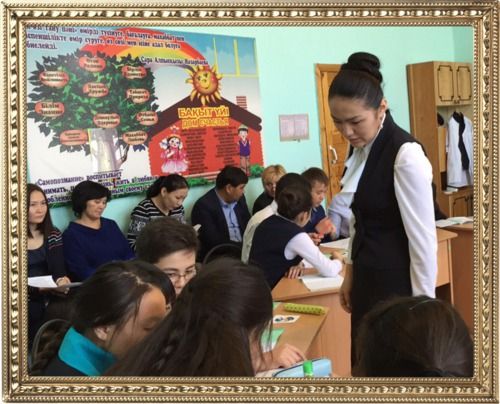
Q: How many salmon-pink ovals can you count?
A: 10